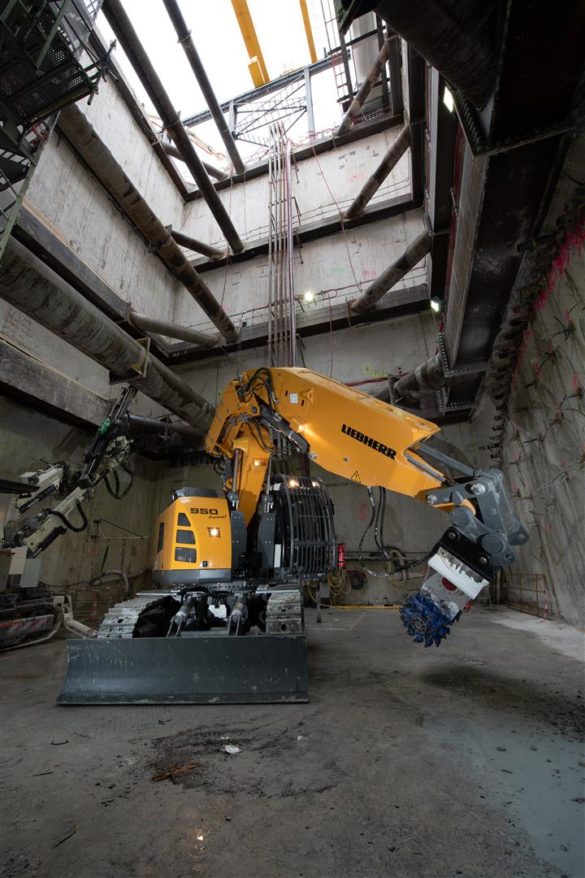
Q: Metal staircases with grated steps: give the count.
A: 1